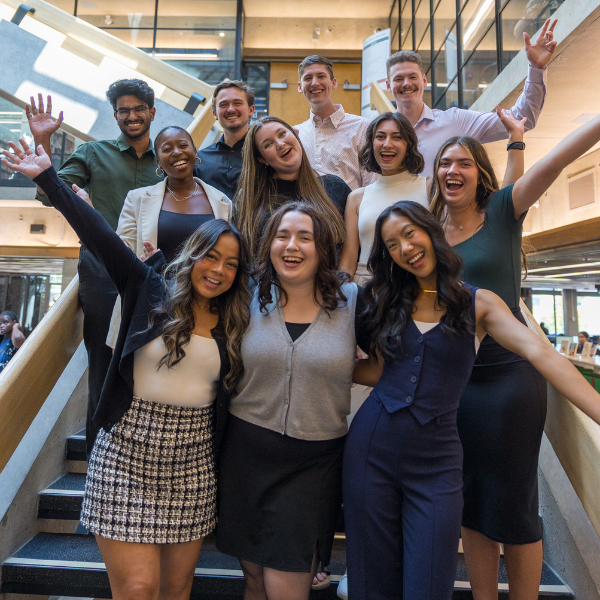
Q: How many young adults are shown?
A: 11